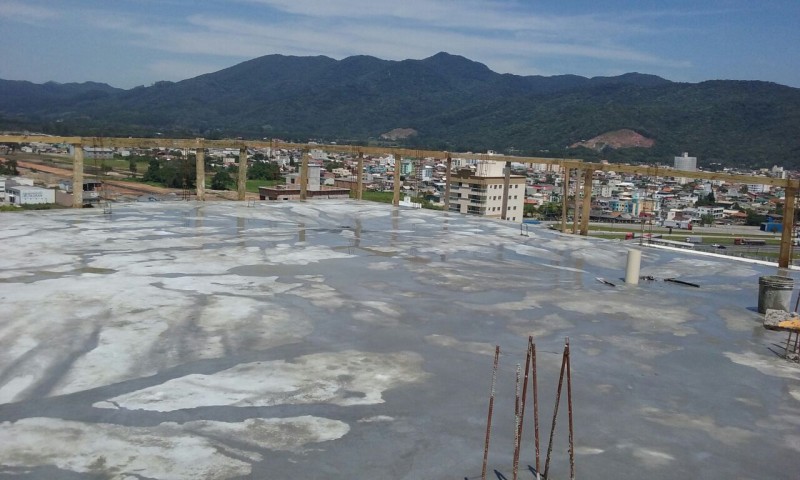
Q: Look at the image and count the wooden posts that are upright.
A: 12